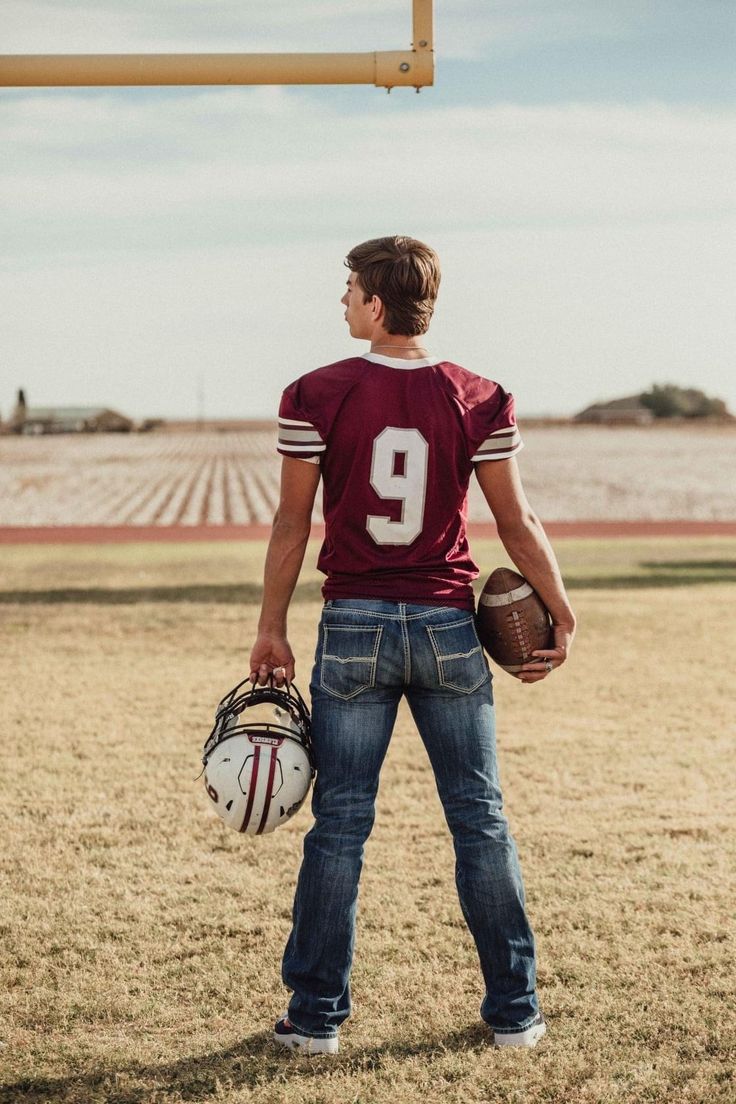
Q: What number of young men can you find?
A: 1